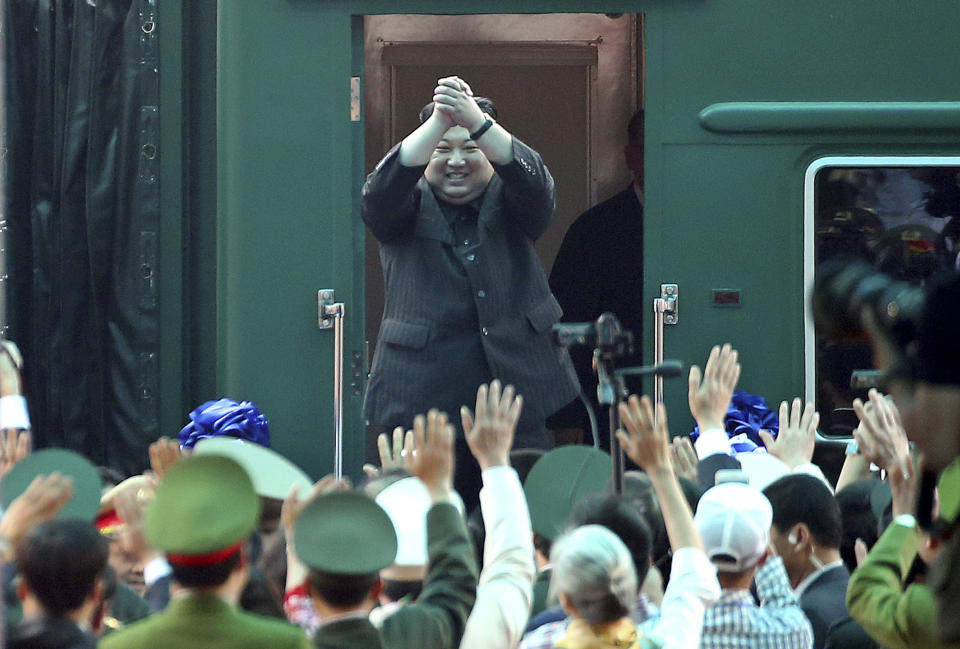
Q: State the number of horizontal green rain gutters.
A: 1